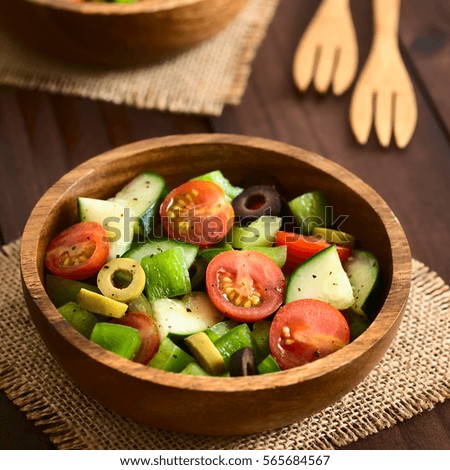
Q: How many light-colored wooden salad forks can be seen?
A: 2